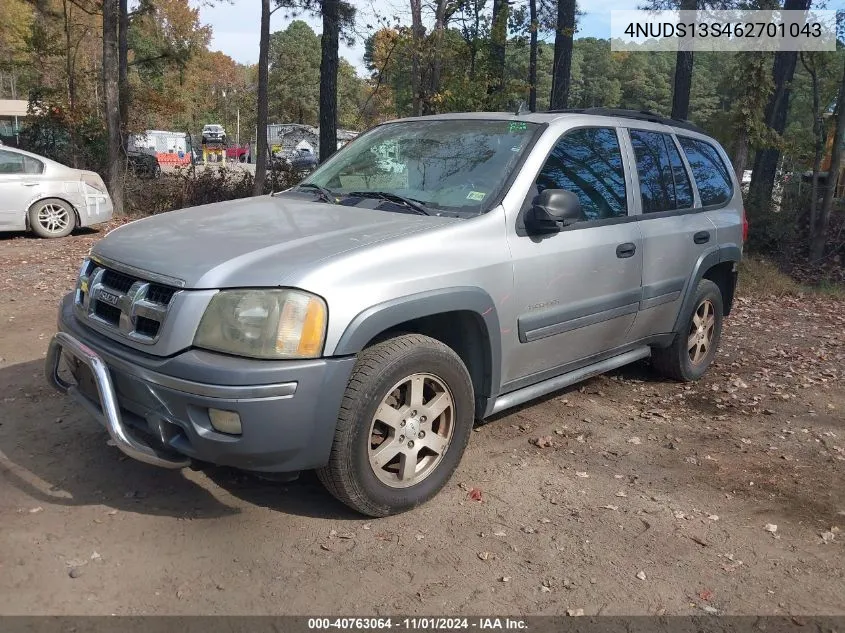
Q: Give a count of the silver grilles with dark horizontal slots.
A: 1